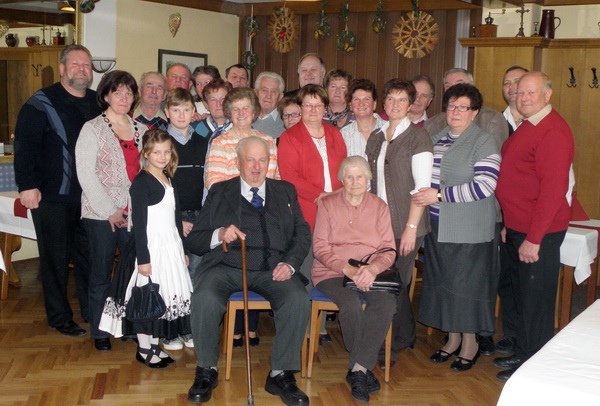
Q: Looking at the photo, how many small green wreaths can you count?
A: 5